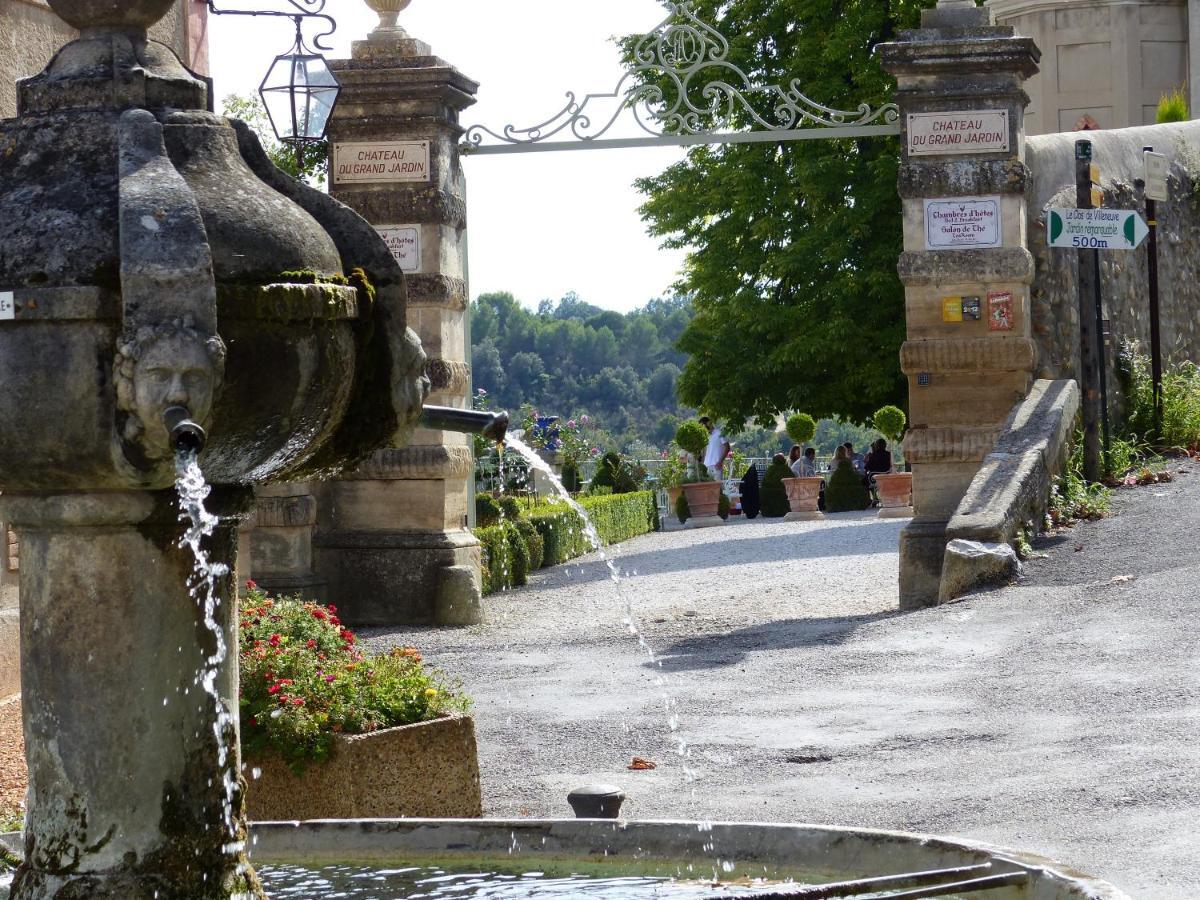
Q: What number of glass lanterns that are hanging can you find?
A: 1